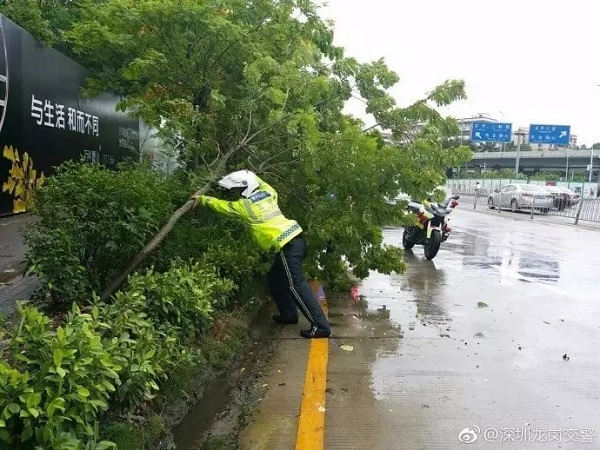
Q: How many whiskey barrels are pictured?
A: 0